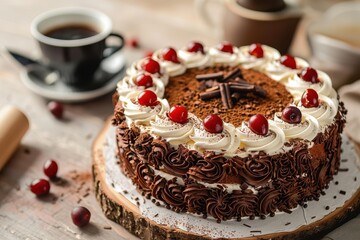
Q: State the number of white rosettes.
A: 14